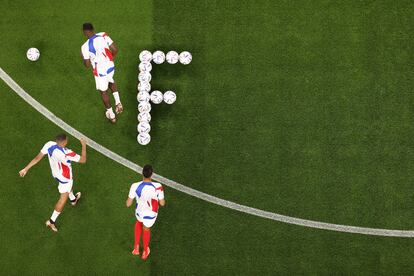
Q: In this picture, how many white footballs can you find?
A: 15